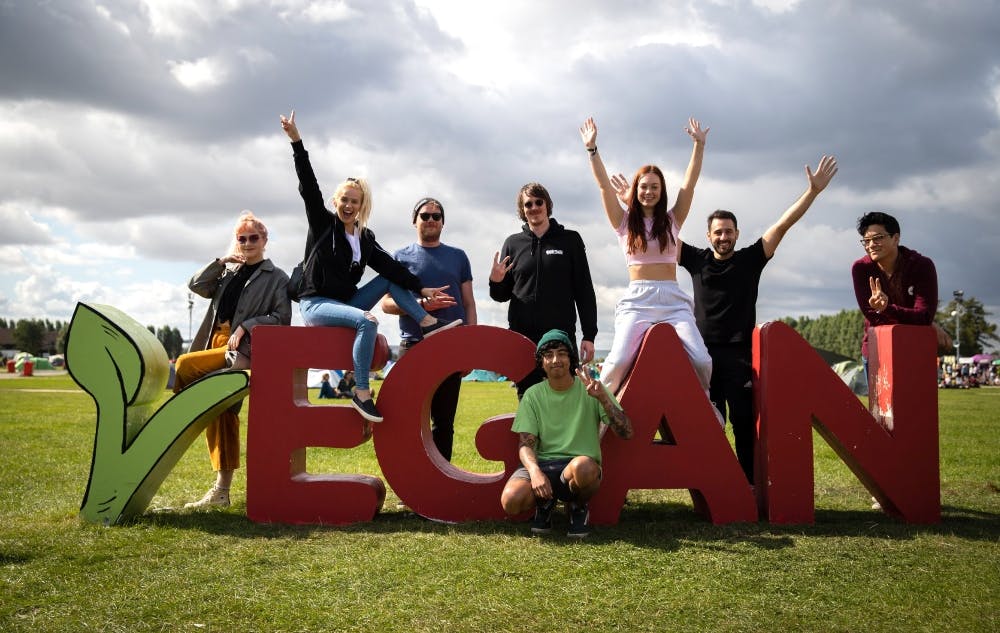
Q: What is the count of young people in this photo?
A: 8